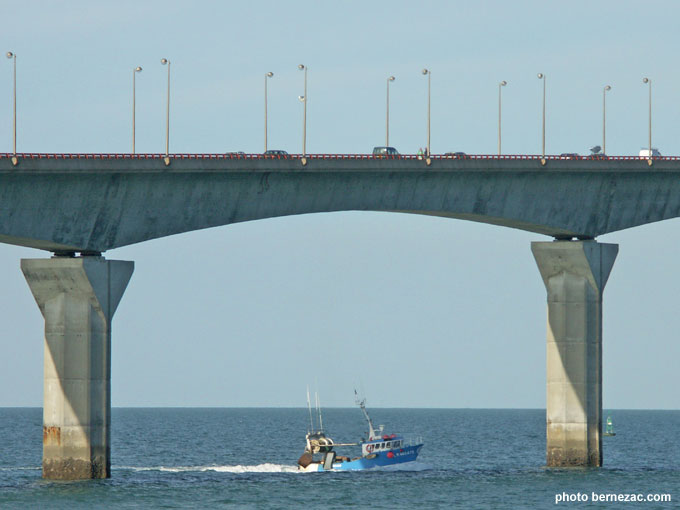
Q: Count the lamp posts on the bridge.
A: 11